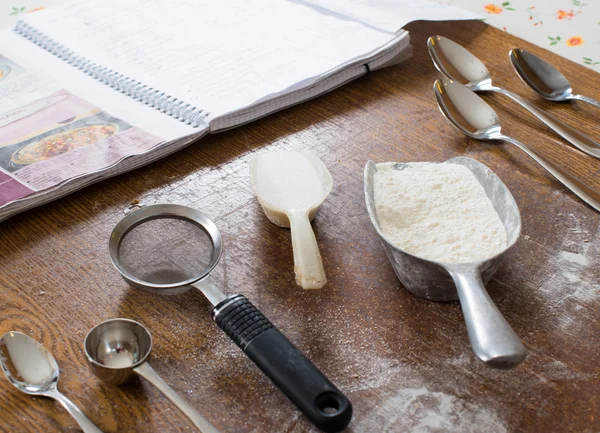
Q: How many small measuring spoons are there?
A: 1